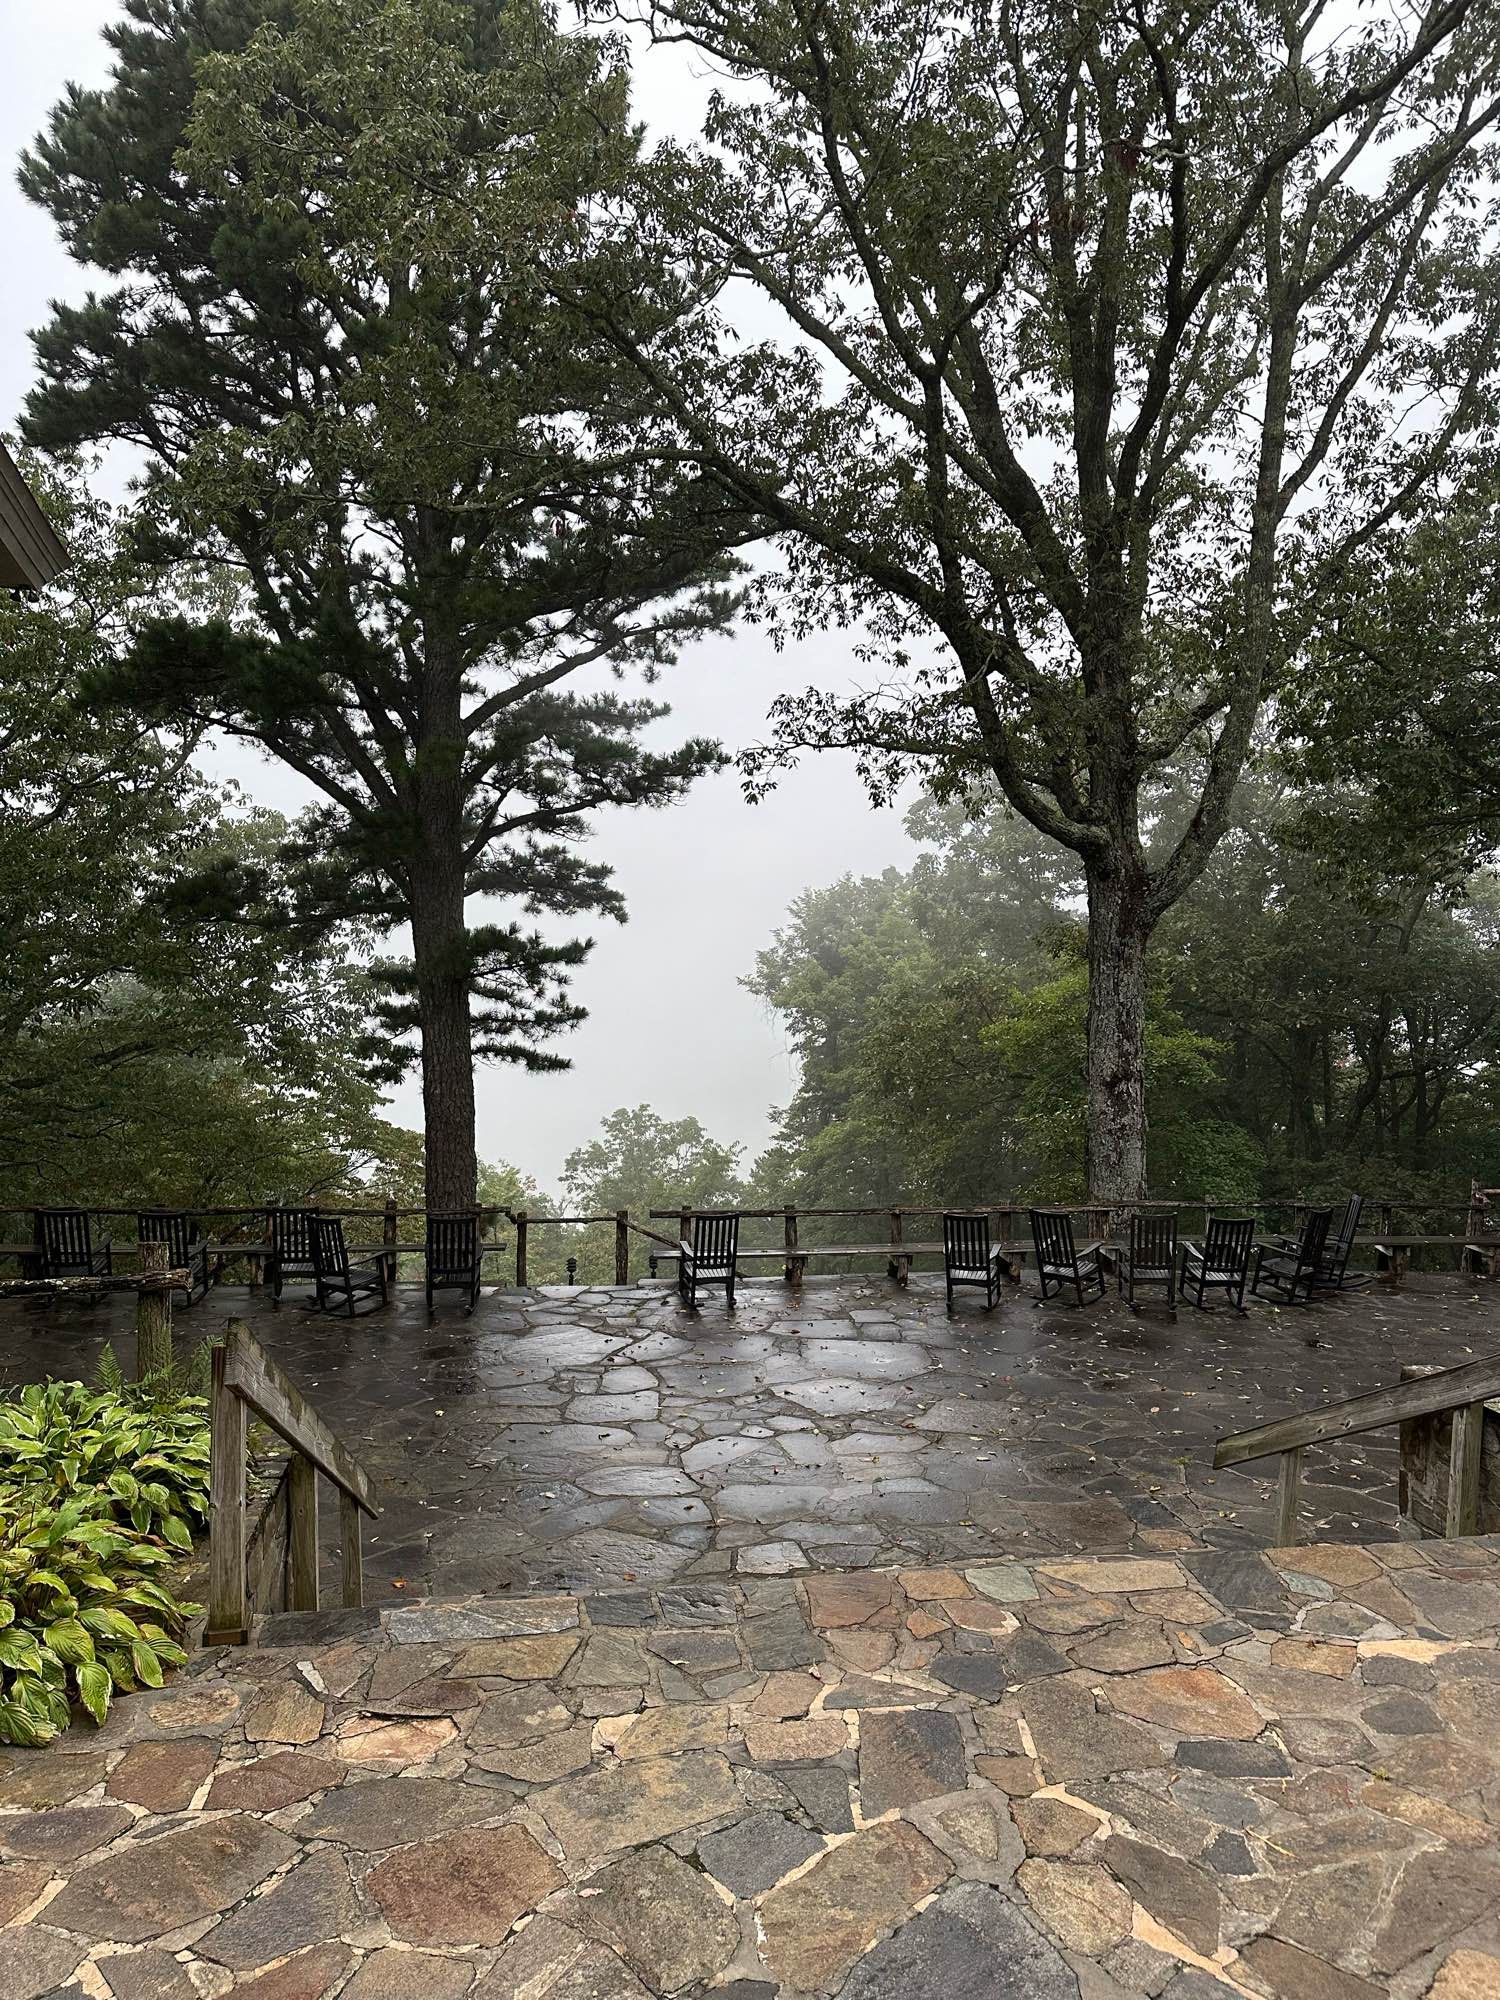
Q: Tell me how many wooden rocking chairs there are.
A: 12